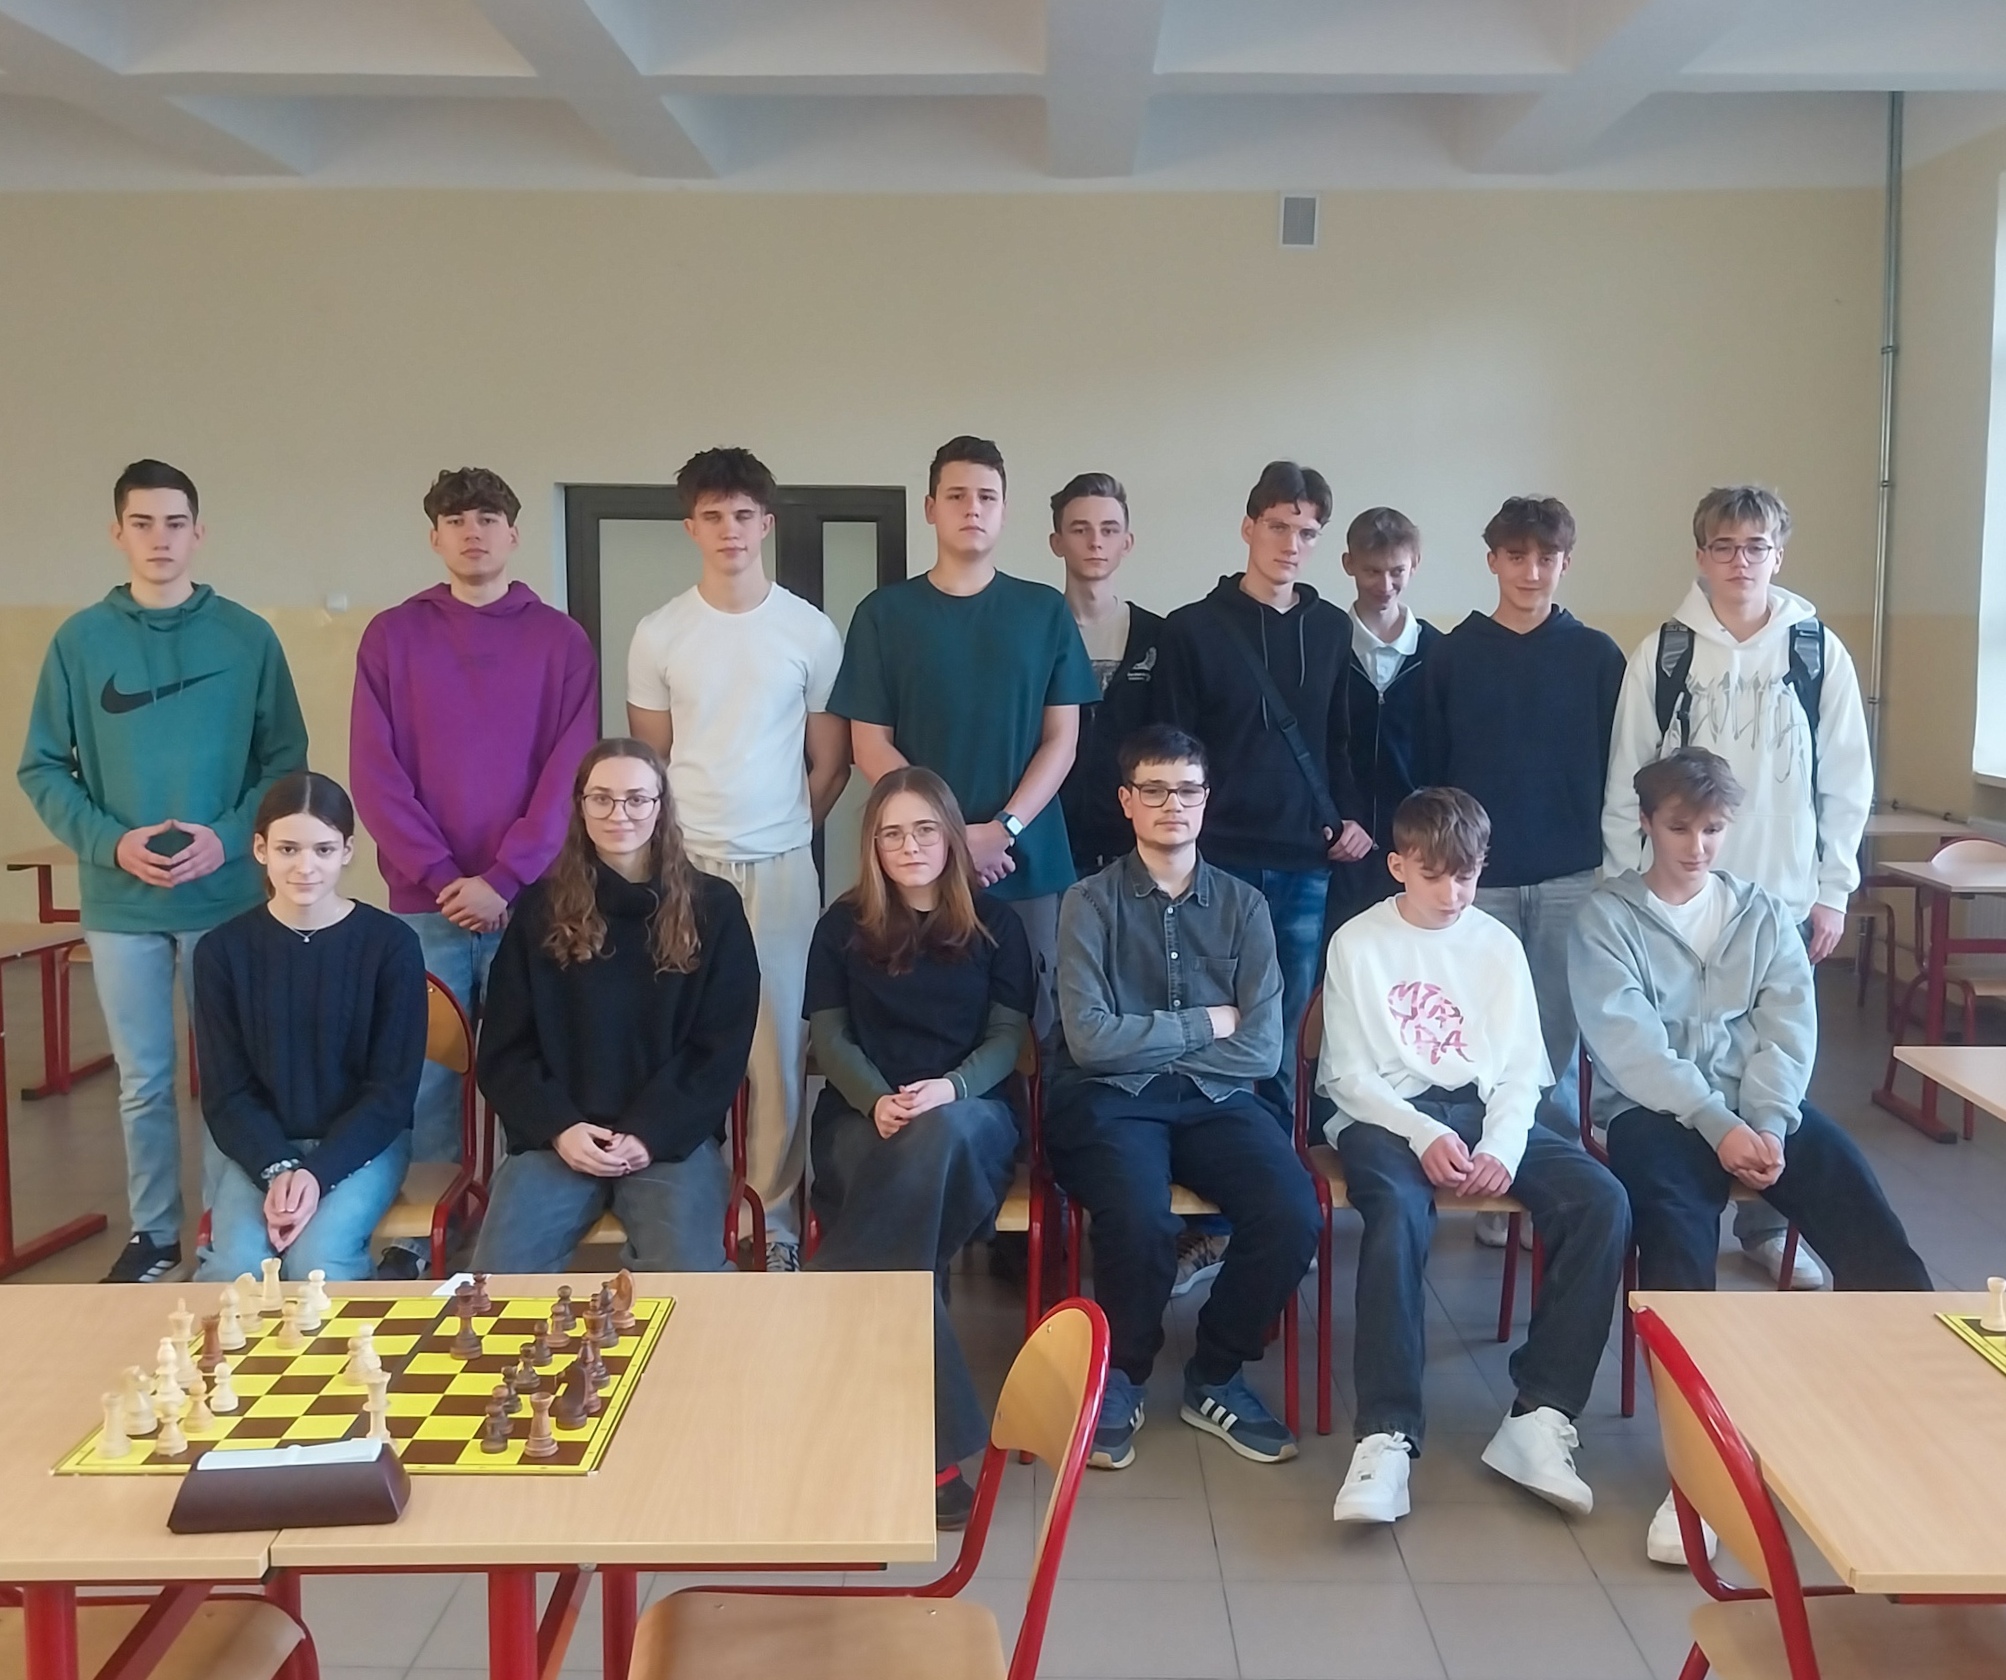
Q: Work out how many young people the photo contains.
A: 15